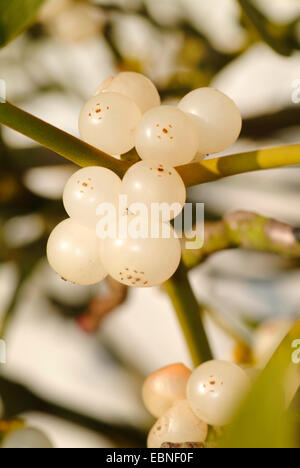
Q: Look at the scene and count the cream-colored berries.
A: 11